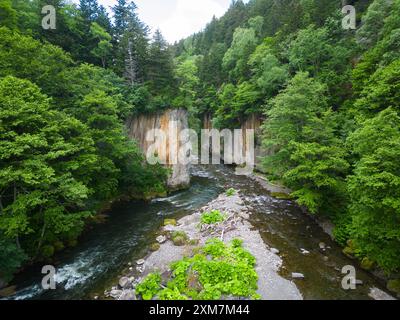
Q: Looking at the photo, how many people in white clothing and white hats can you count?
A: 0